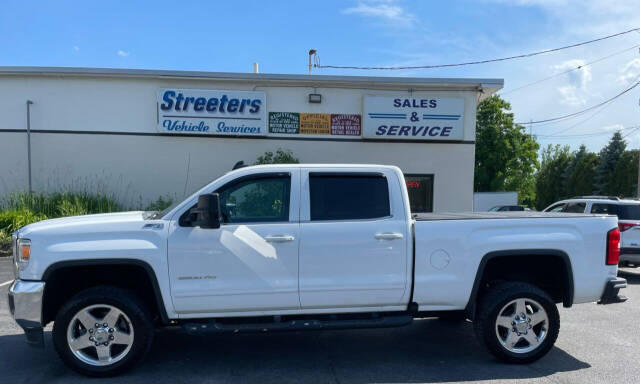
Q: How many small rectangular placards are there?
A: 3